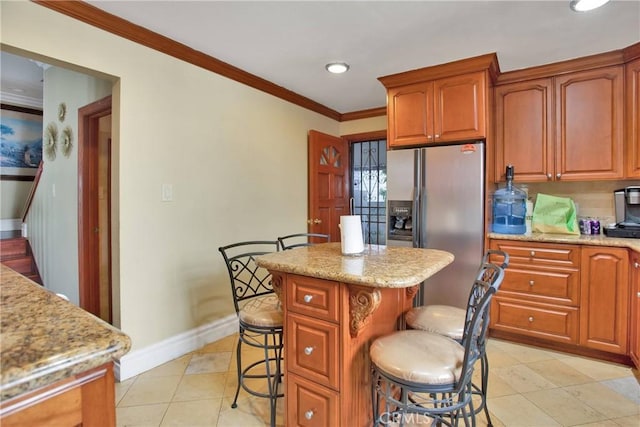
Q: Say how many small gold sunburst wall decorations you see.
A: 3